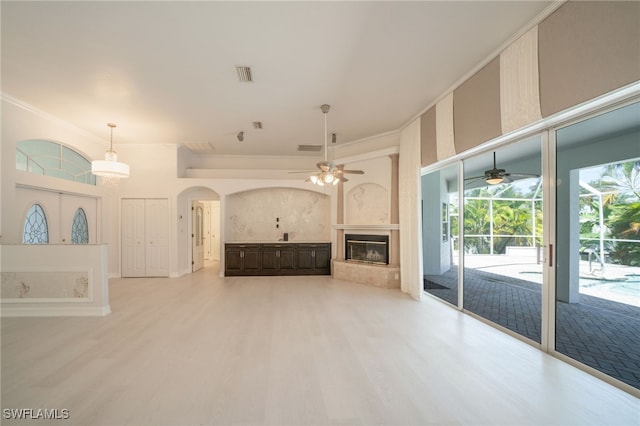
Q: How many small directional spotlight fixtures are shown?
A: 2